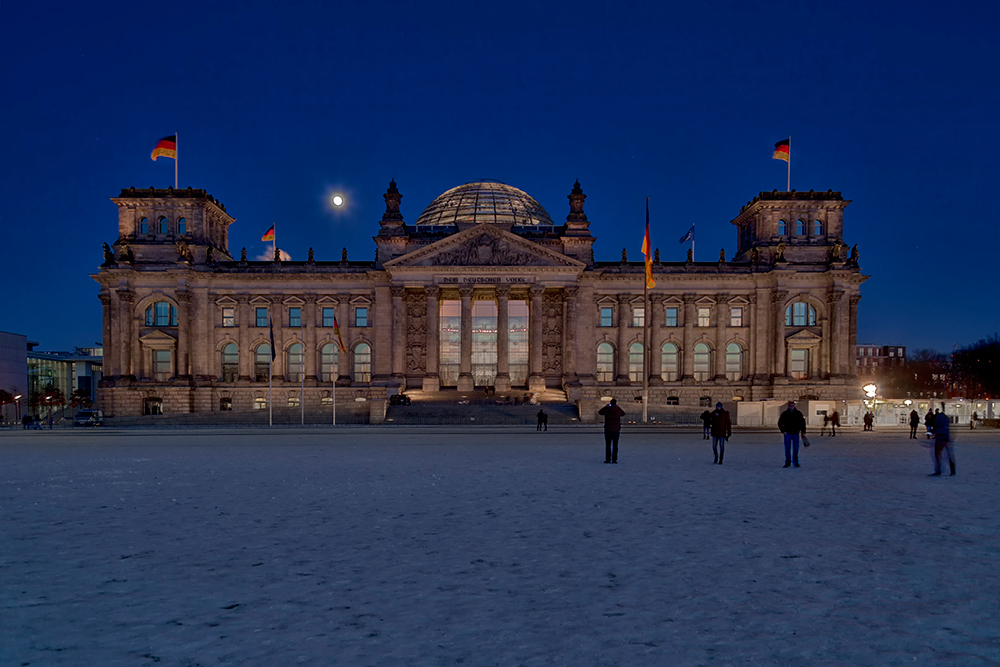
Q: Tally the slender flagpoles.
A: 8